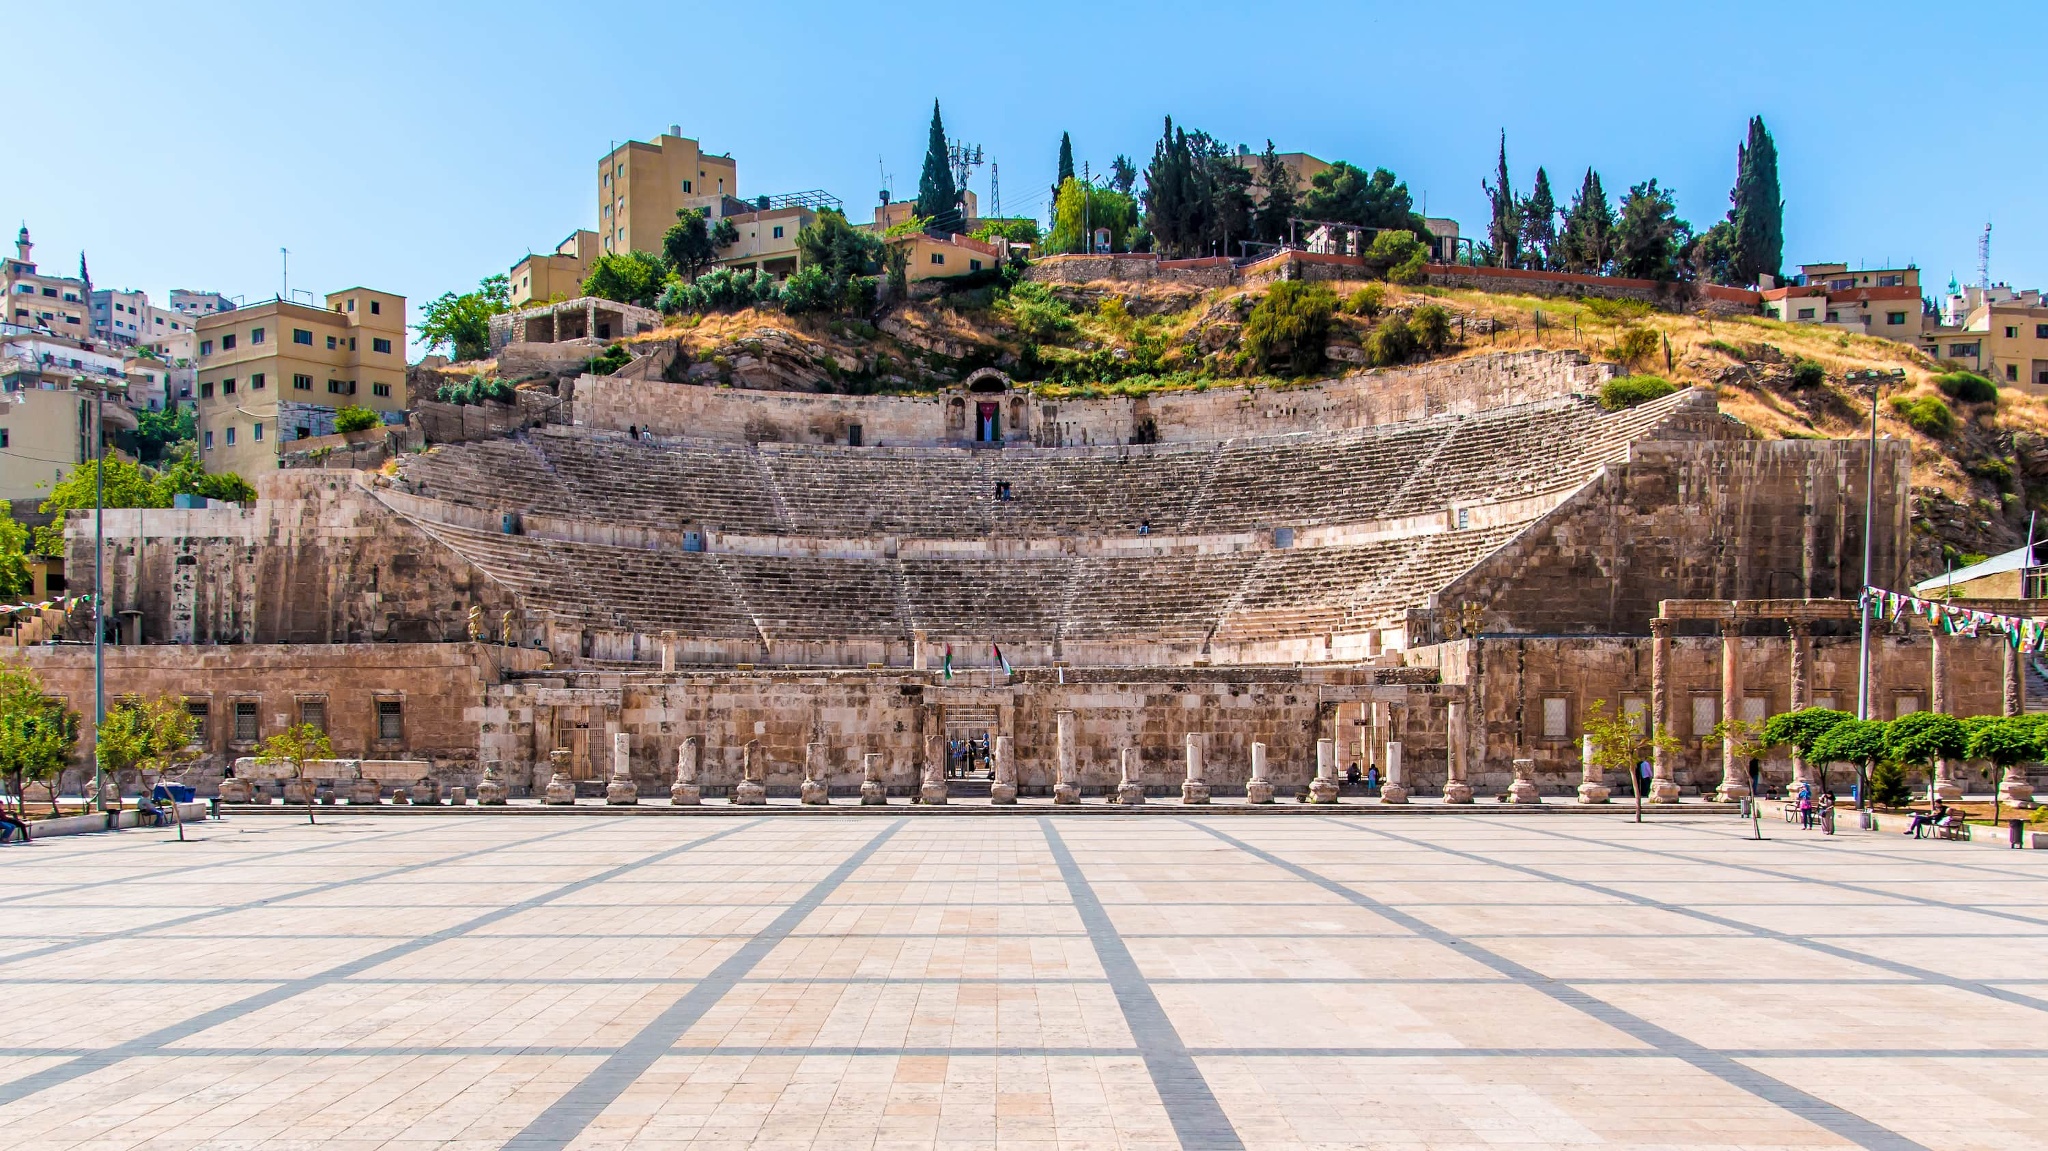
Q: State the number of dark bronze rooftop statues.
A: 0